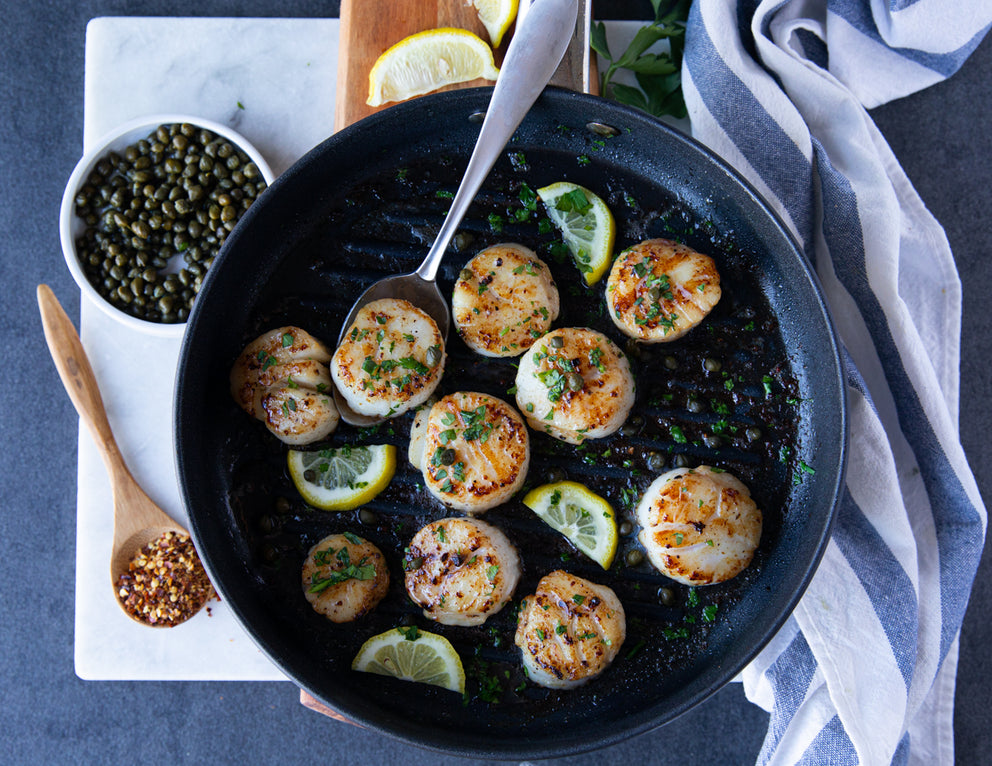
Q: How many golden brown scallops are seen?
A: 10